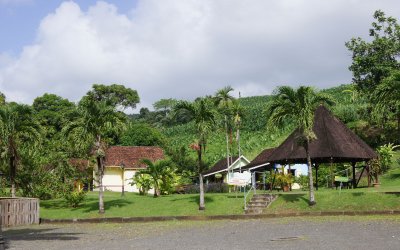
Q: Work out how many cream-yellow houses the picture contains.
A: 1